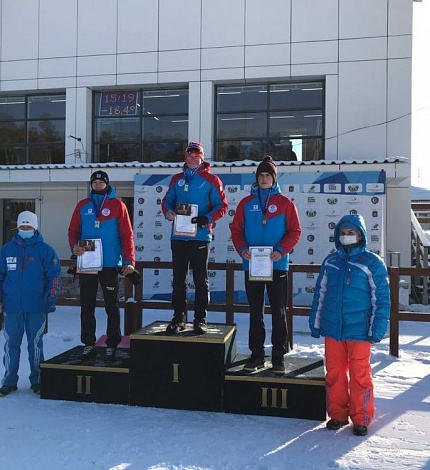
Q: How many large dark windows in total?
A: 3